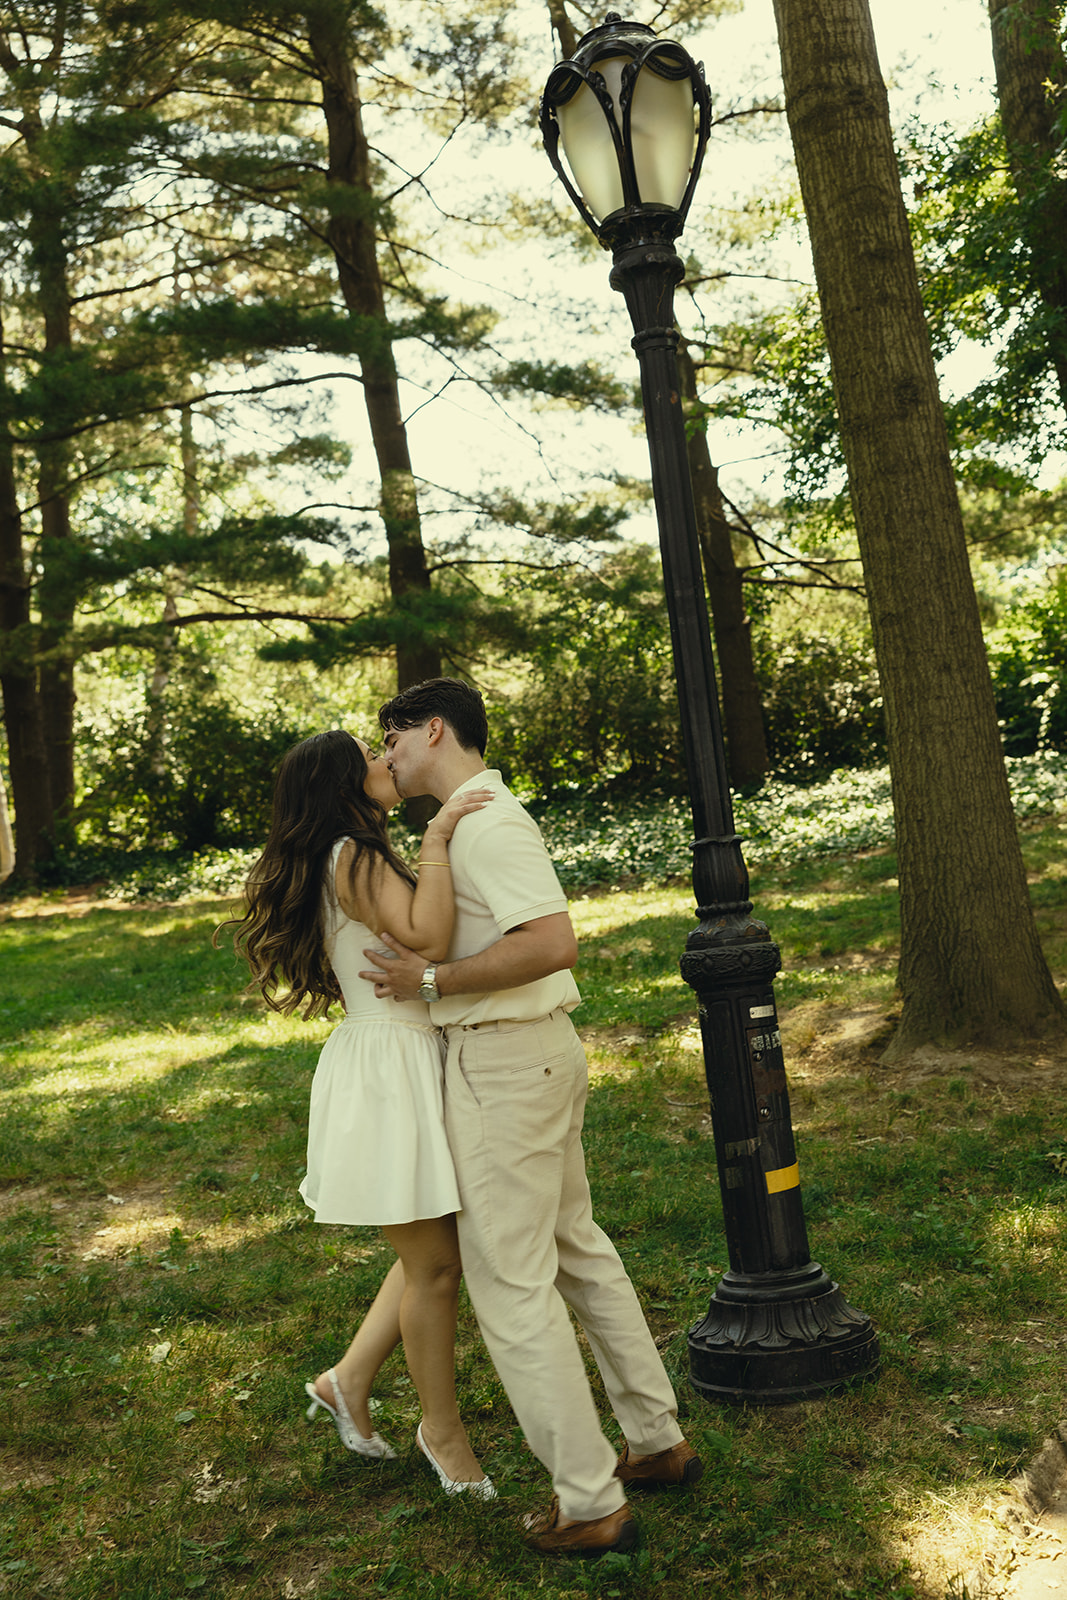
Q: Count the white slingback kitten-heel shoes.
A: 2